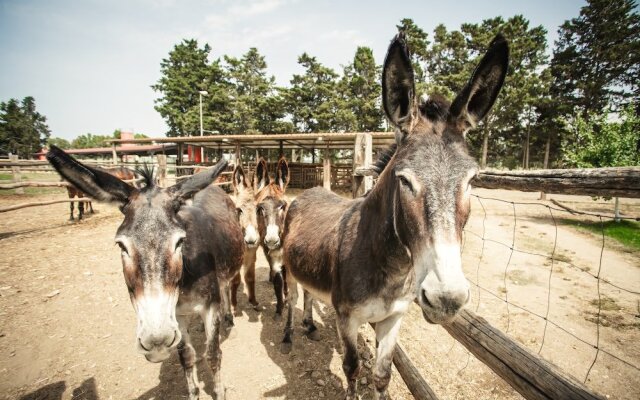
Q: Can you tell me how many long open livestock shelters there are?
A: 1